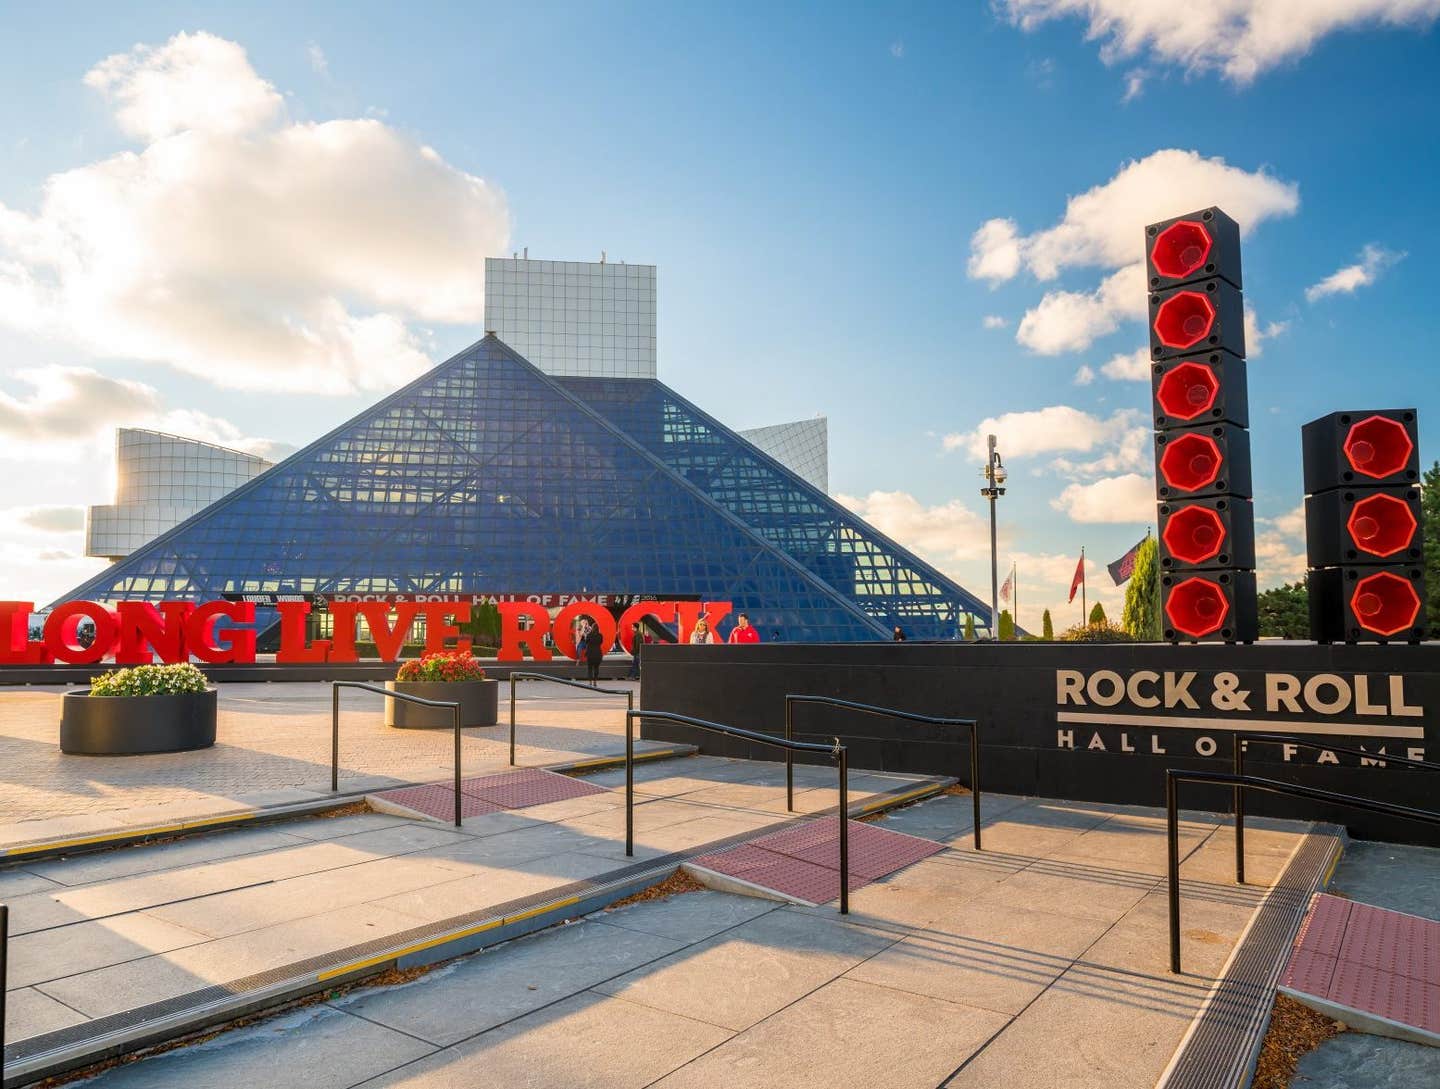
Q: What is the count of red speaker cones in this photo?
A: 9